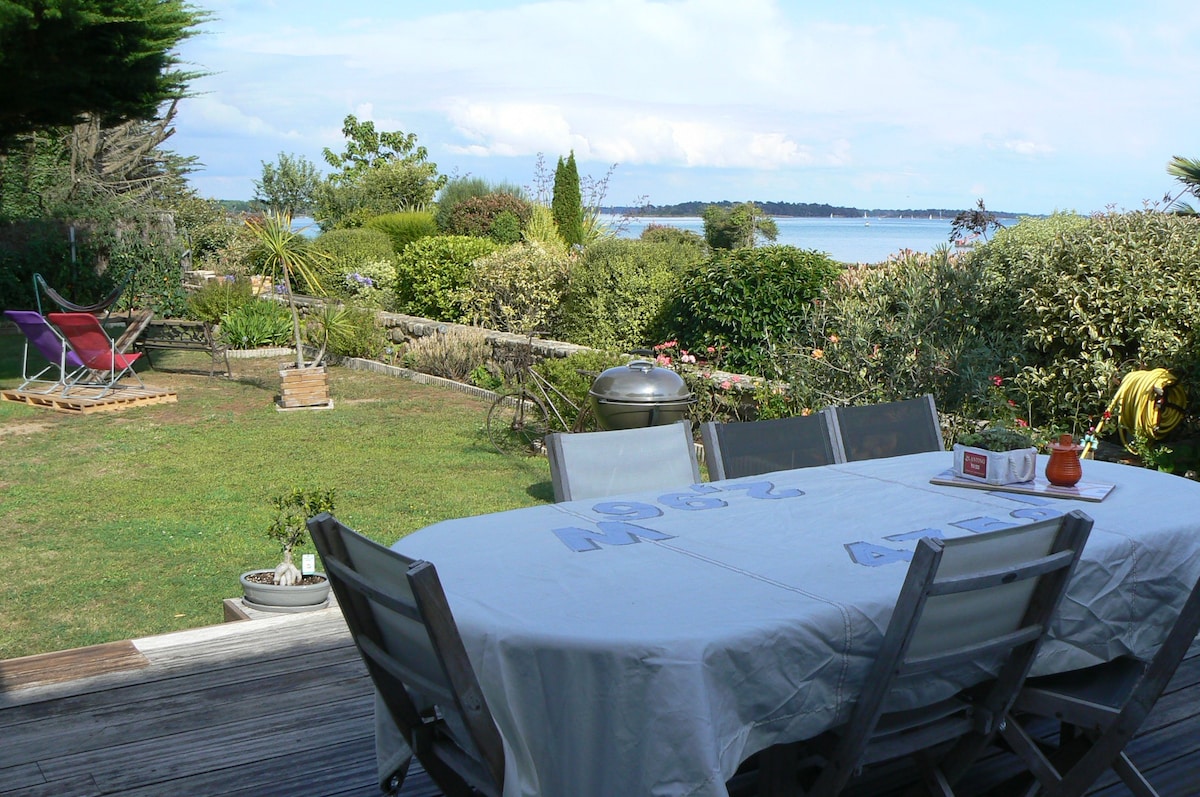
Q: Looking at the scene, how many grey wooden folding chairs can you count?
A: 6